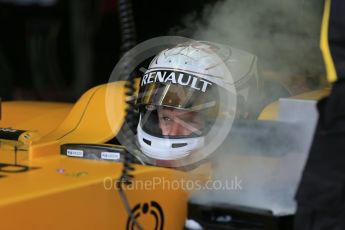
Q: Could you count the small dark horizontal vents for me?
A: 2